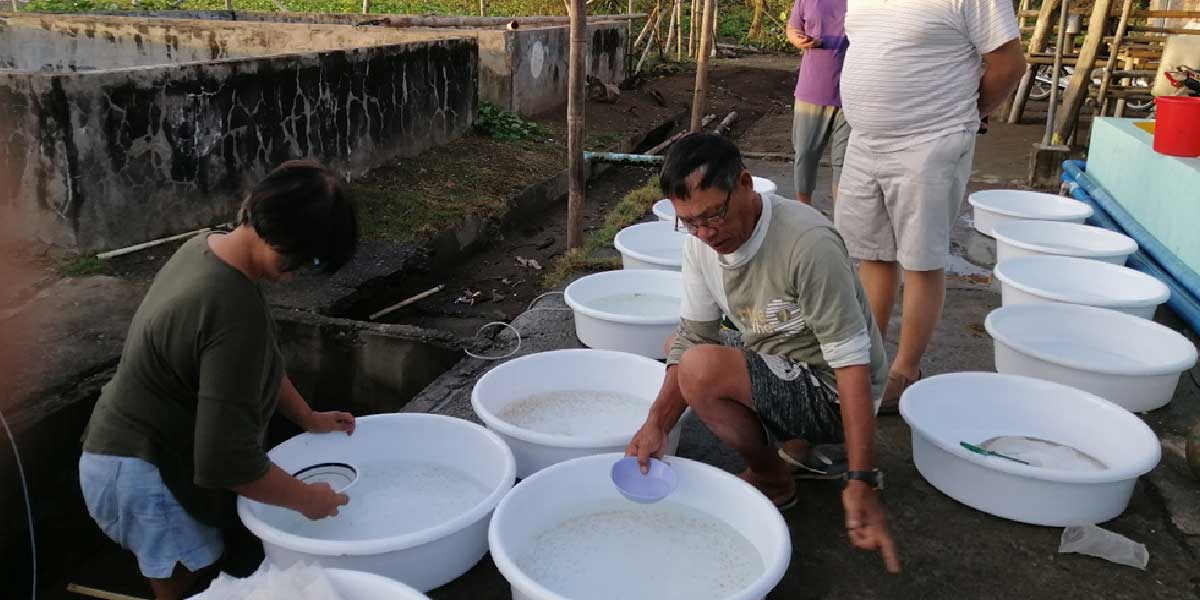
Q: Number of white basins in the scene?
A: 13